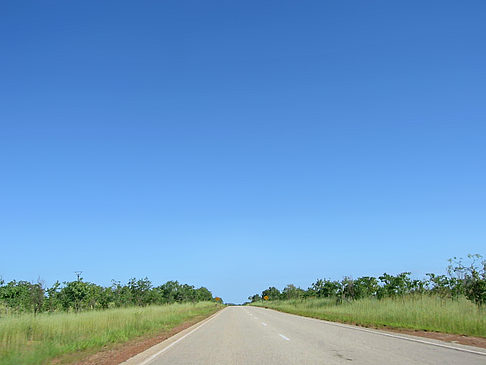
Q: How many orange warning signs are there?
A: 2